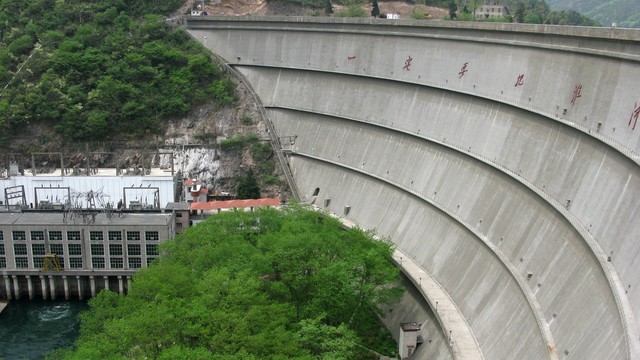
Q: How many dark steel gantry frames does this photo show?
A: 3